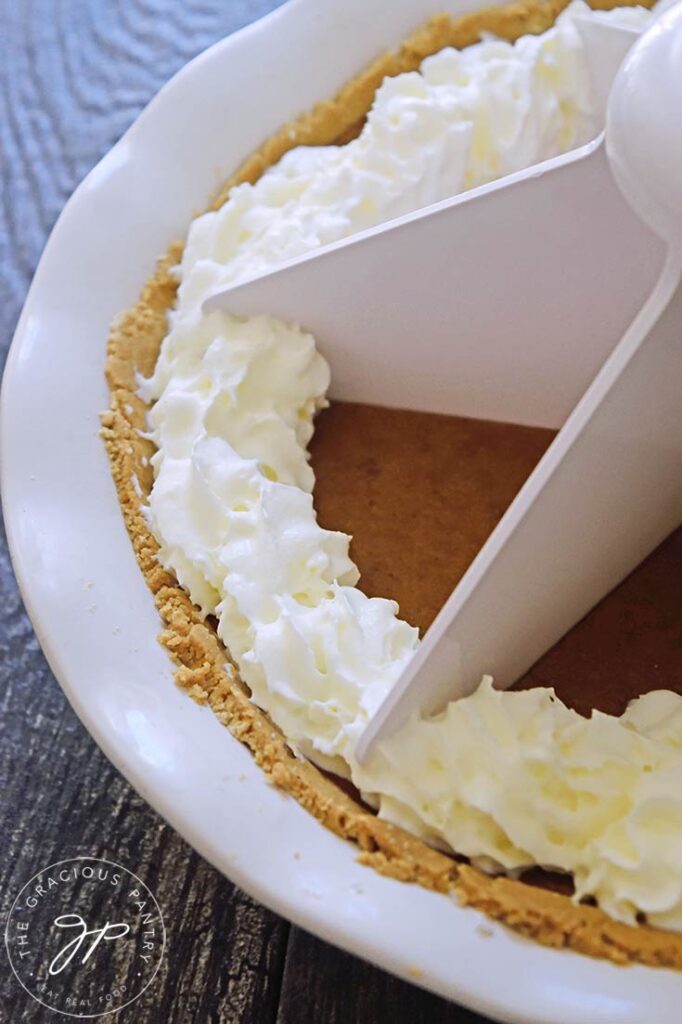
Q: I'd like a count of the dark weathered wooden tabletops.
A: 1